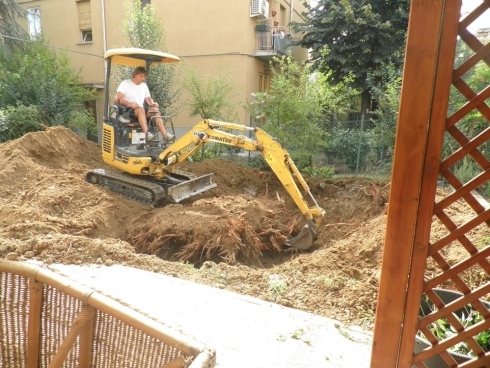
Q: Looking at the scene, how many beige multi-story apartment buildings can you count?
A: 1